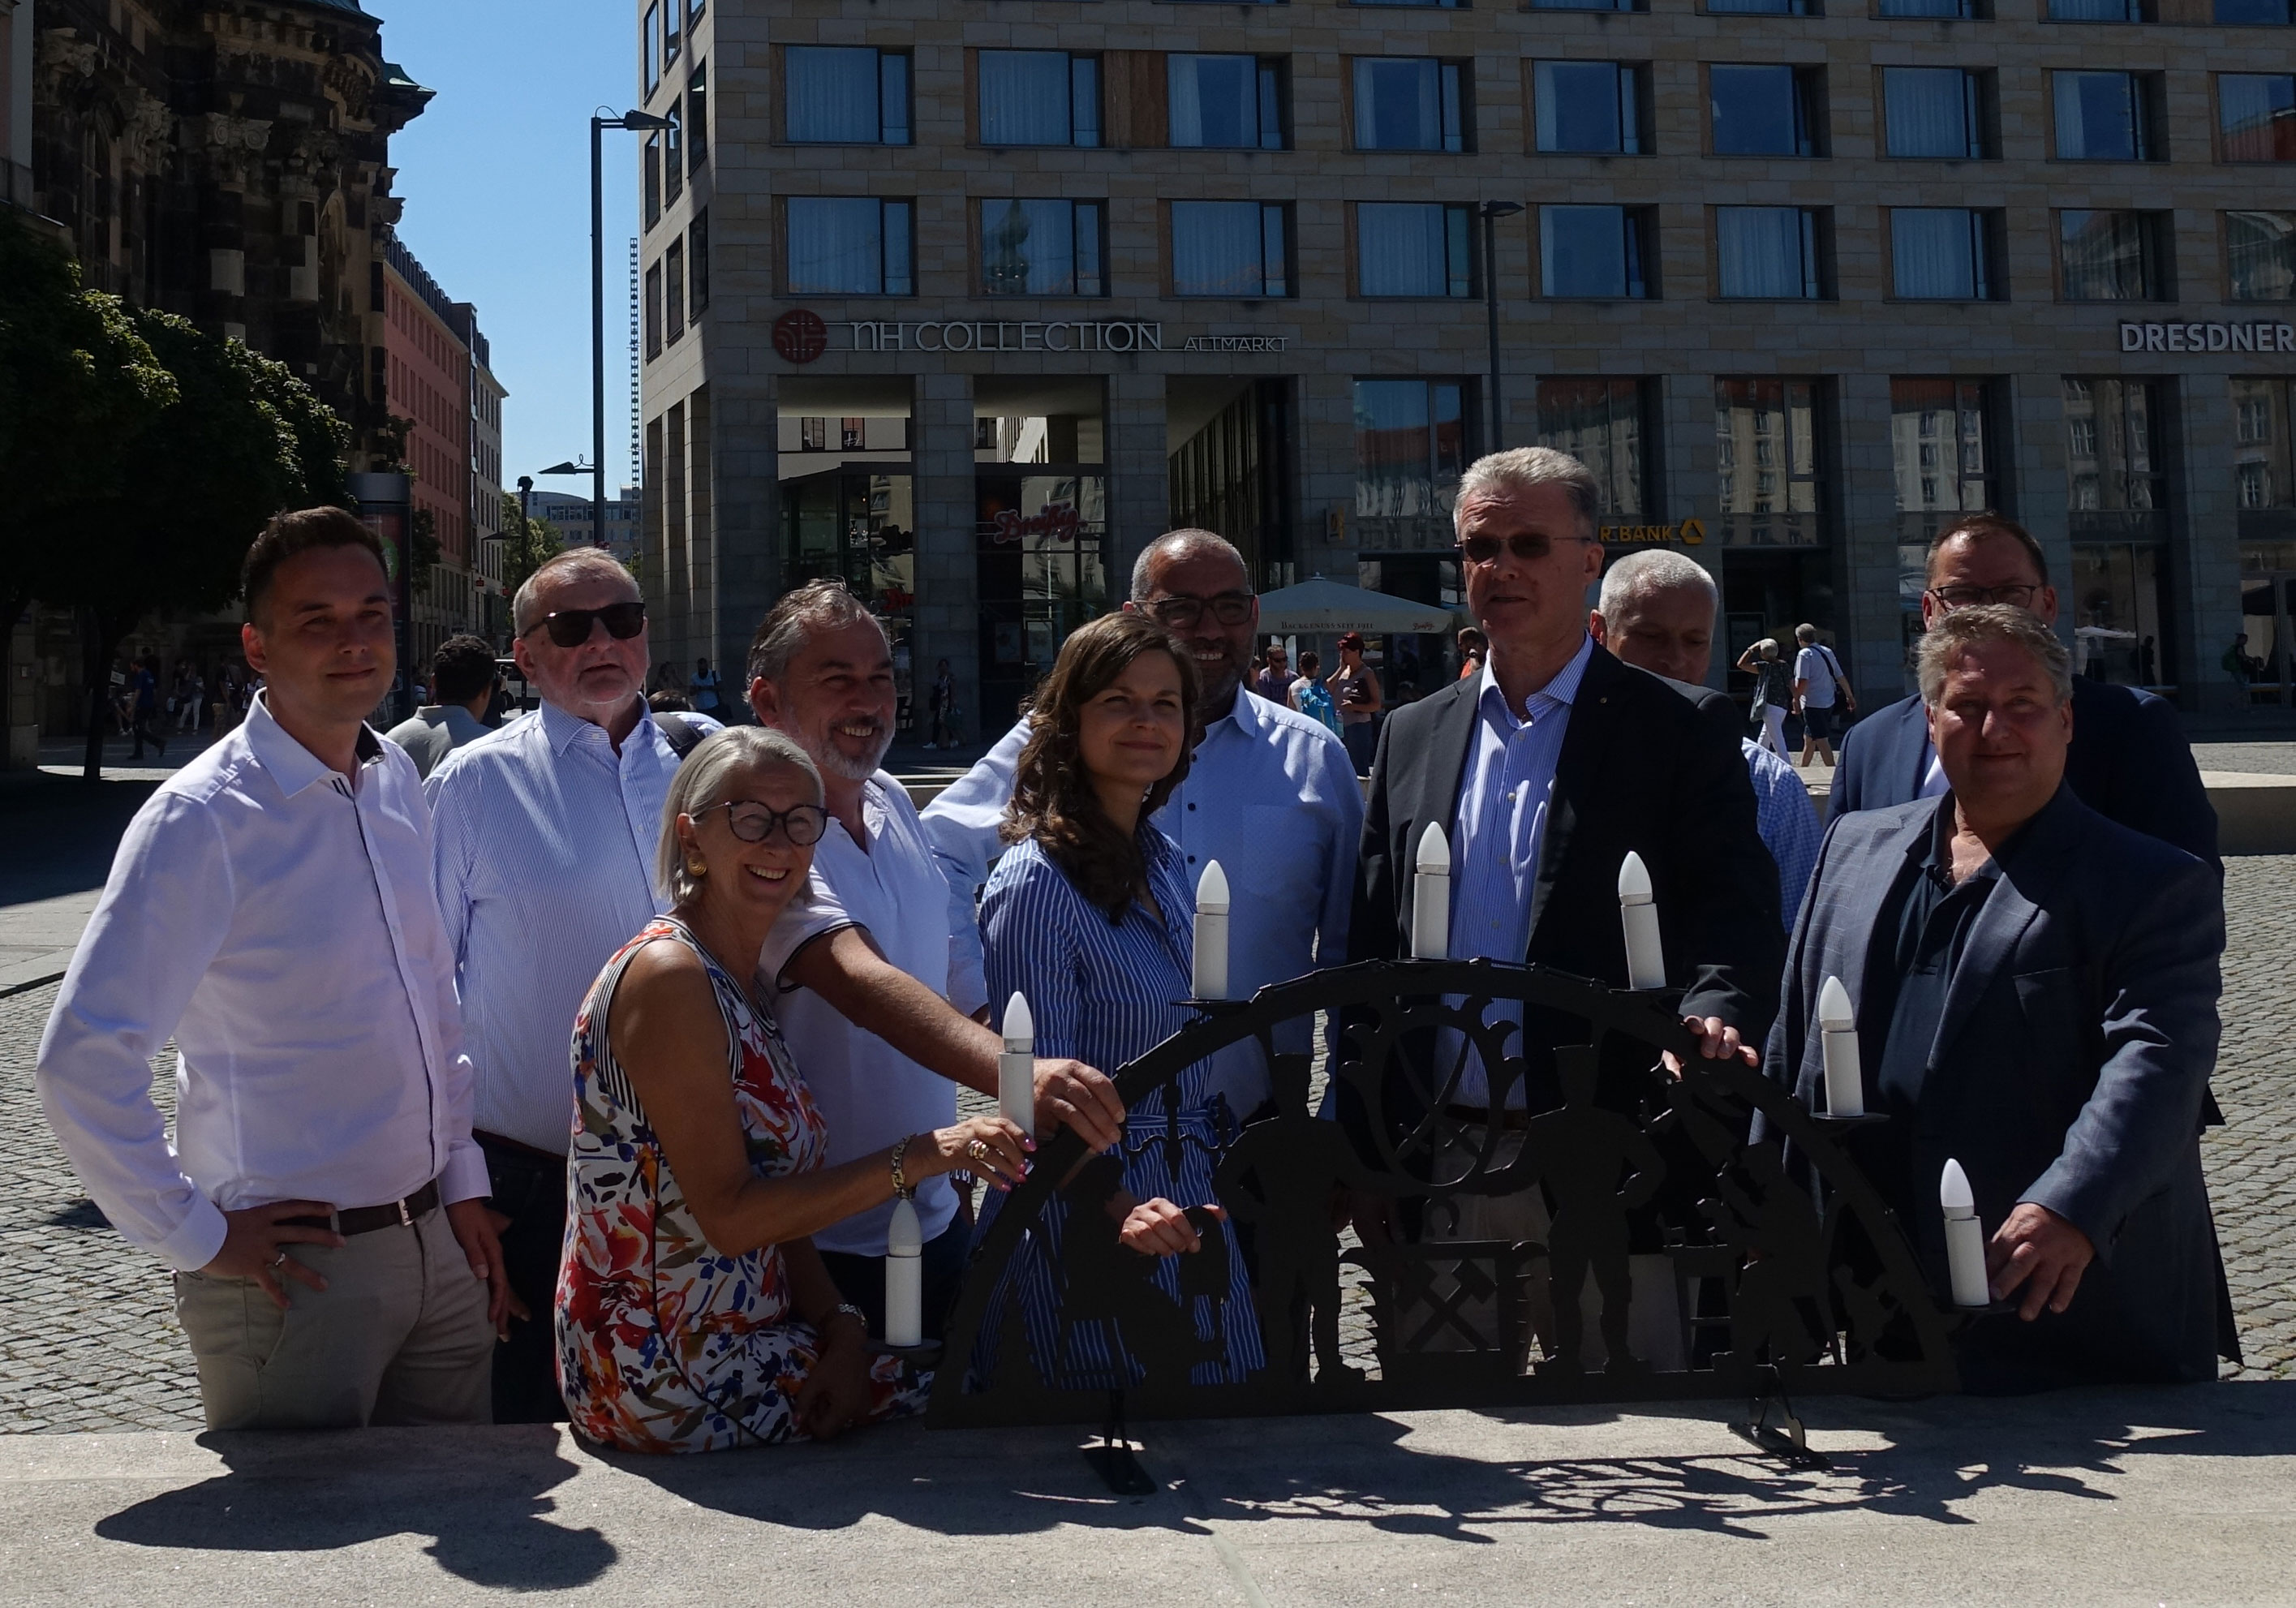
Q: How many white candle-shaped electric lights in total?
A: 7